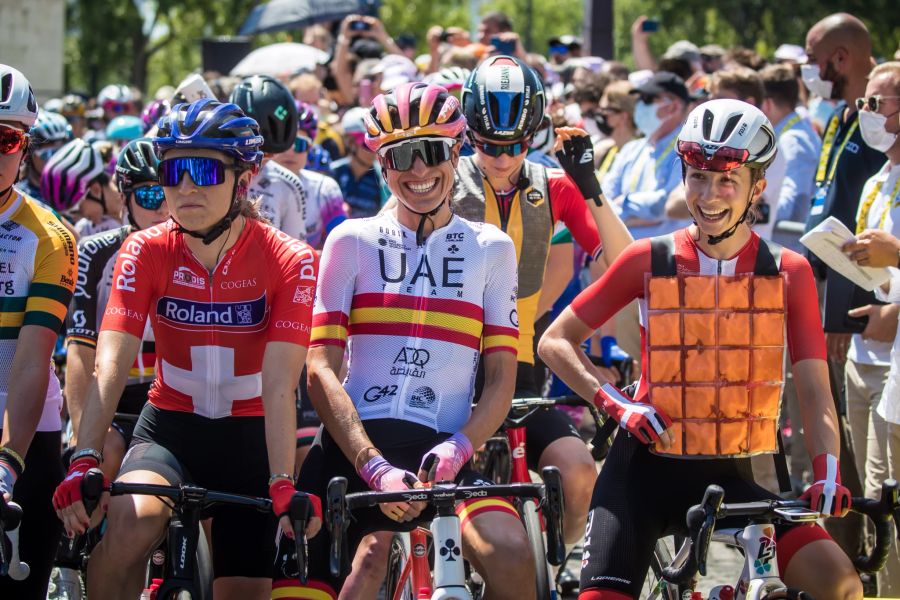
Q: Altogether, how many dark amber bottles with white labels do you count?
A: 0